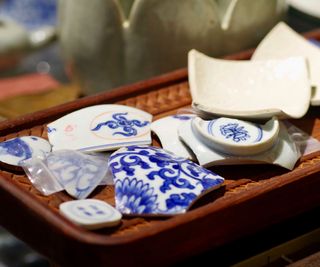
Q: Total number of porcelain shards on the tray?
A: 9